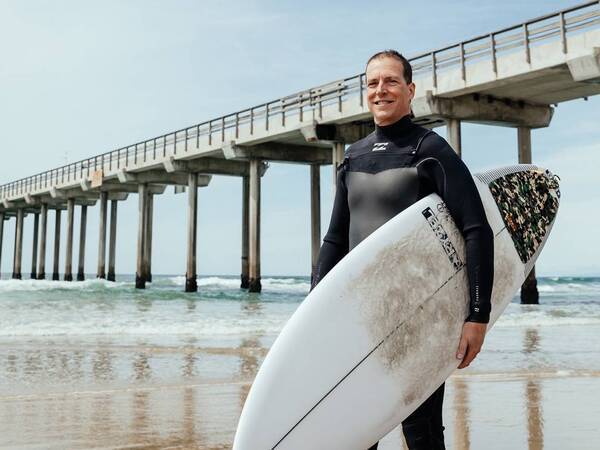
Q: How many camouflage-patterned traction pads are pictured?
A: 1